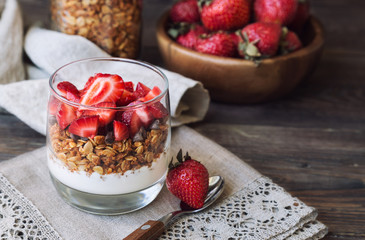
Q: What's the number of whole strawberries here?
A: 9